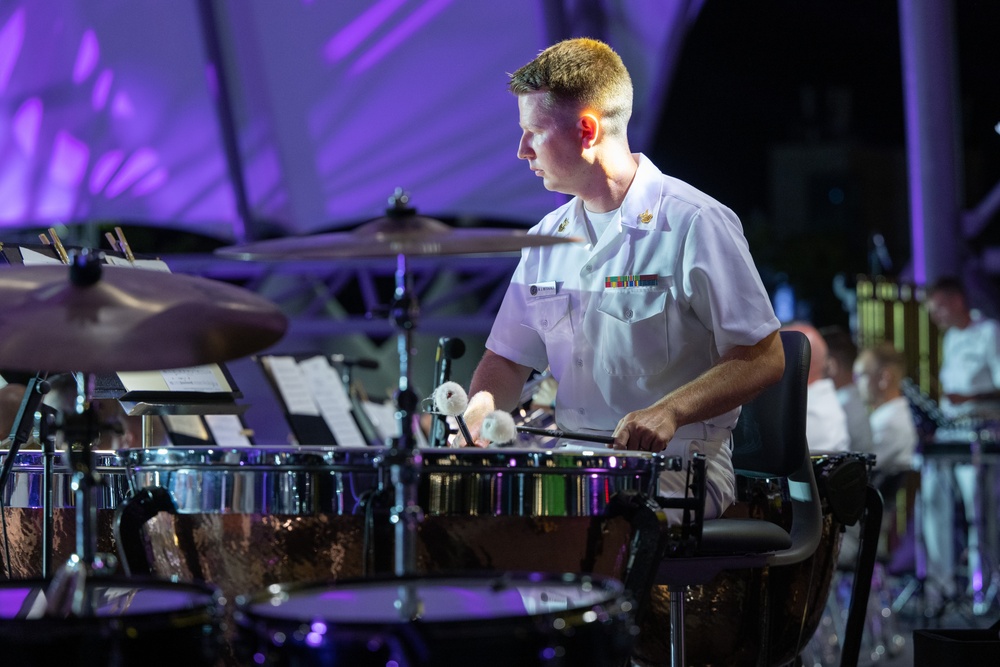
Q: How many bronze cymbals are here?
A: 2